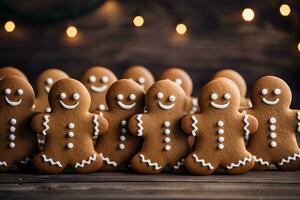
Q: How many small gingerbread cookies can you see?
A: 12